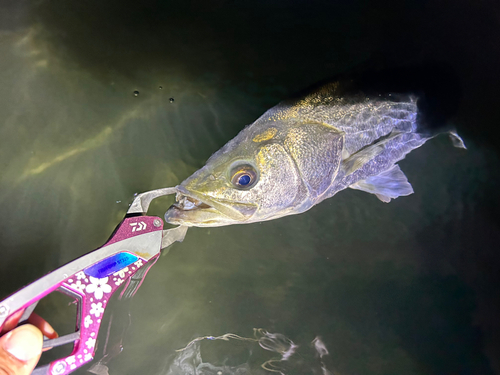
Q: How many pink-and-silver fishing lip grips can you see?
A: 1